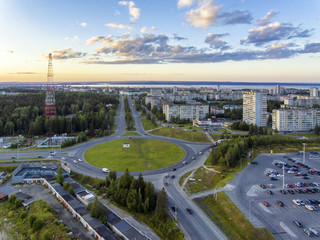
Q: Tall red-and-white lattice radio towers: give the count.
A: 1